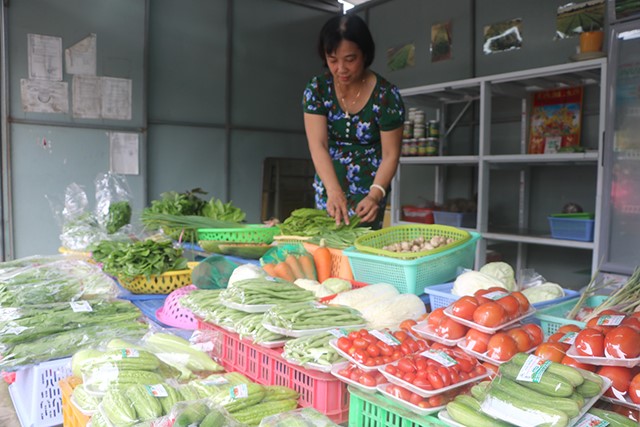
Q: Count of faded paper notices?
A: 6